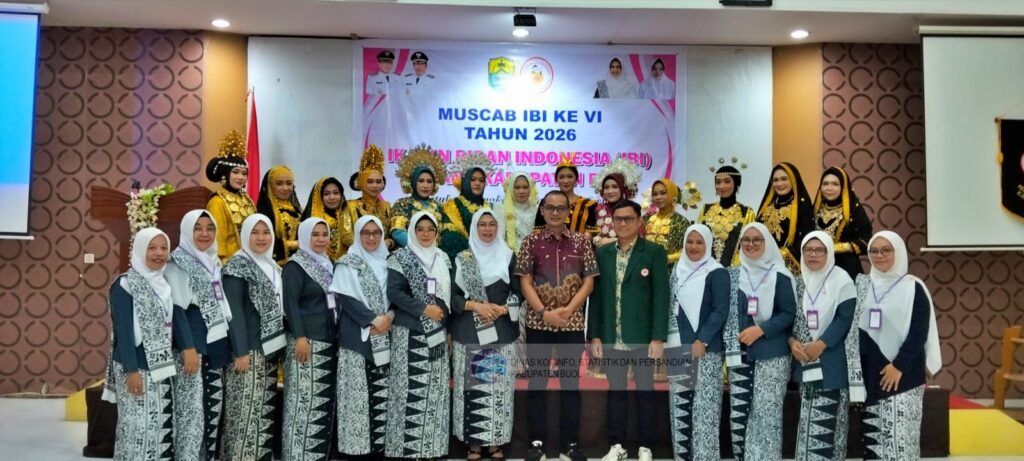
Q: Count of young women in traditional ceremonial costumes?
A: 13